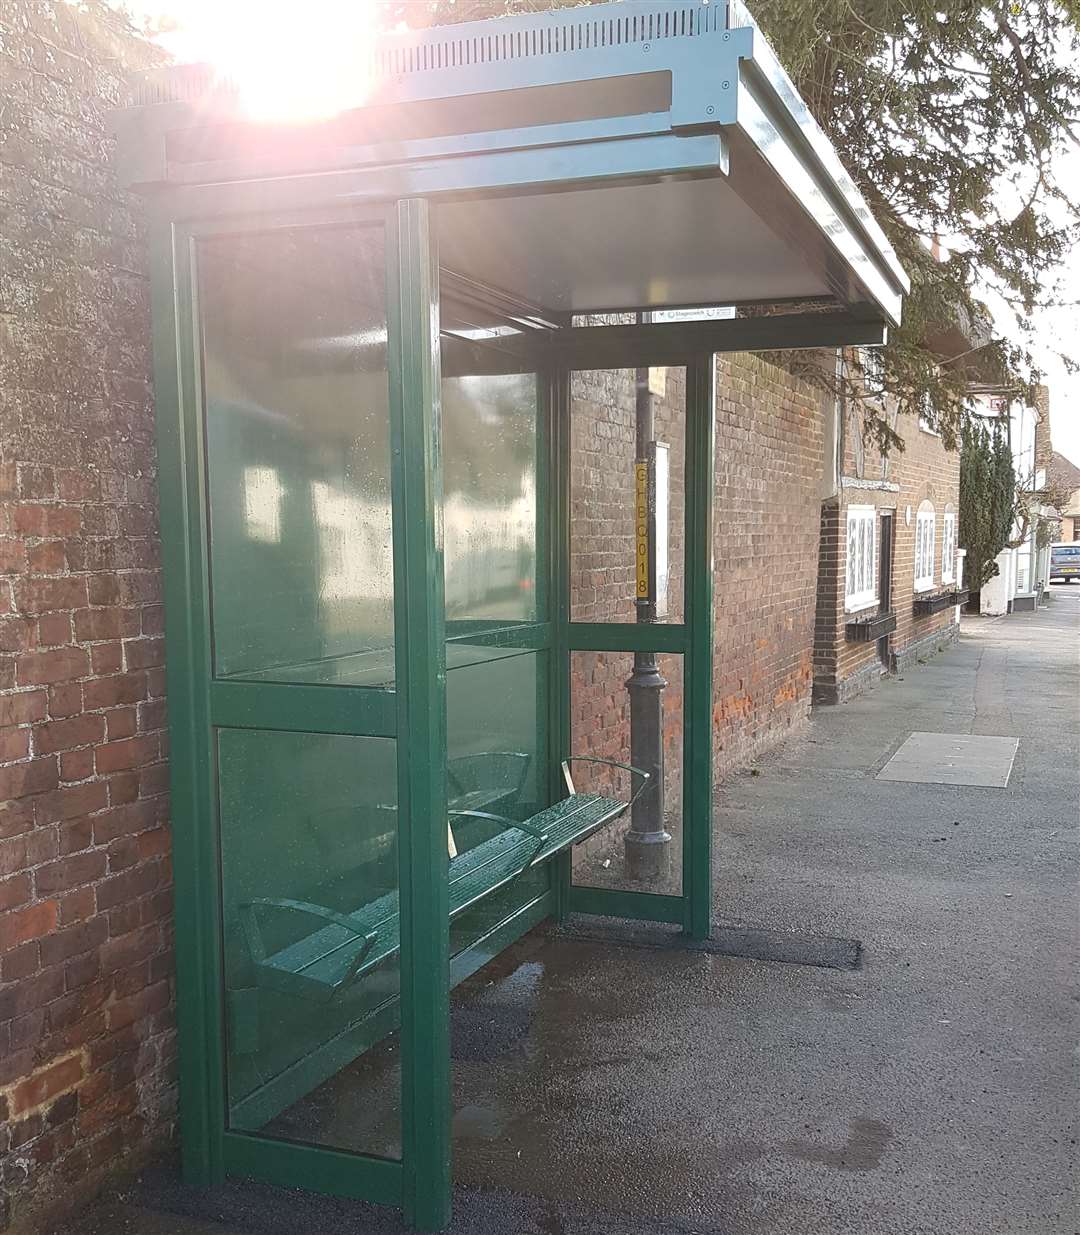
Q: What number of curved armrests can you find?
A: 3